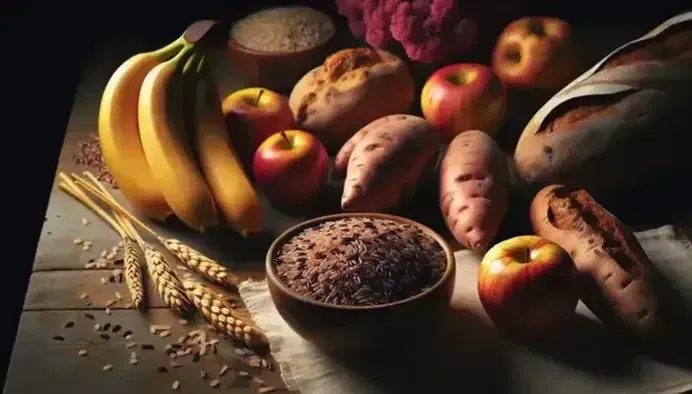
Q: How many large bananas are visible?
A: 3